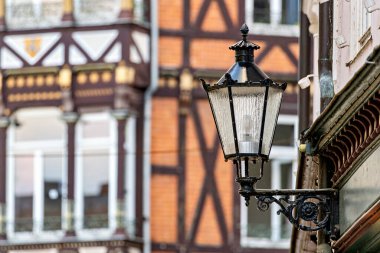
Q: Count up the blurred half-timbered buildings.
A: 2